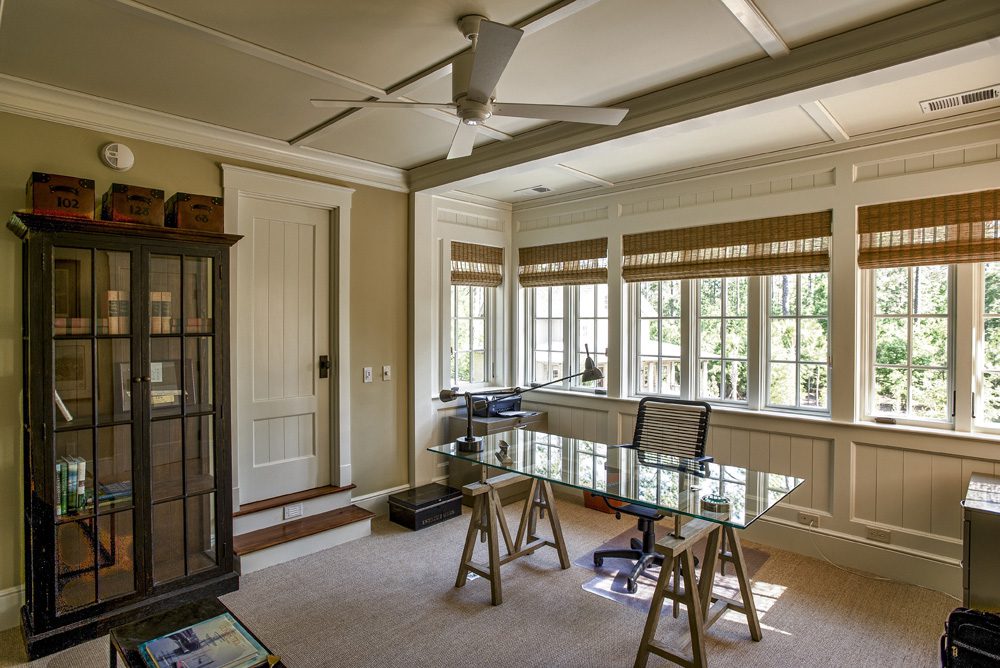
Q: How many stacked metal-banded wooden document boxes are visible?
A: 3